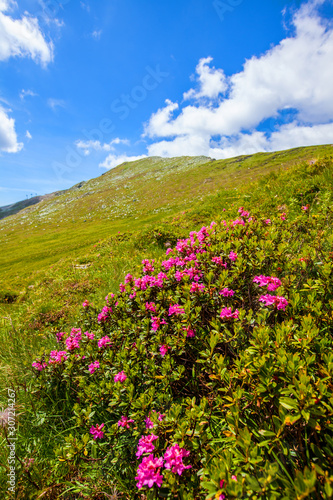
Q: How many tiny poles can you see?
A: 3